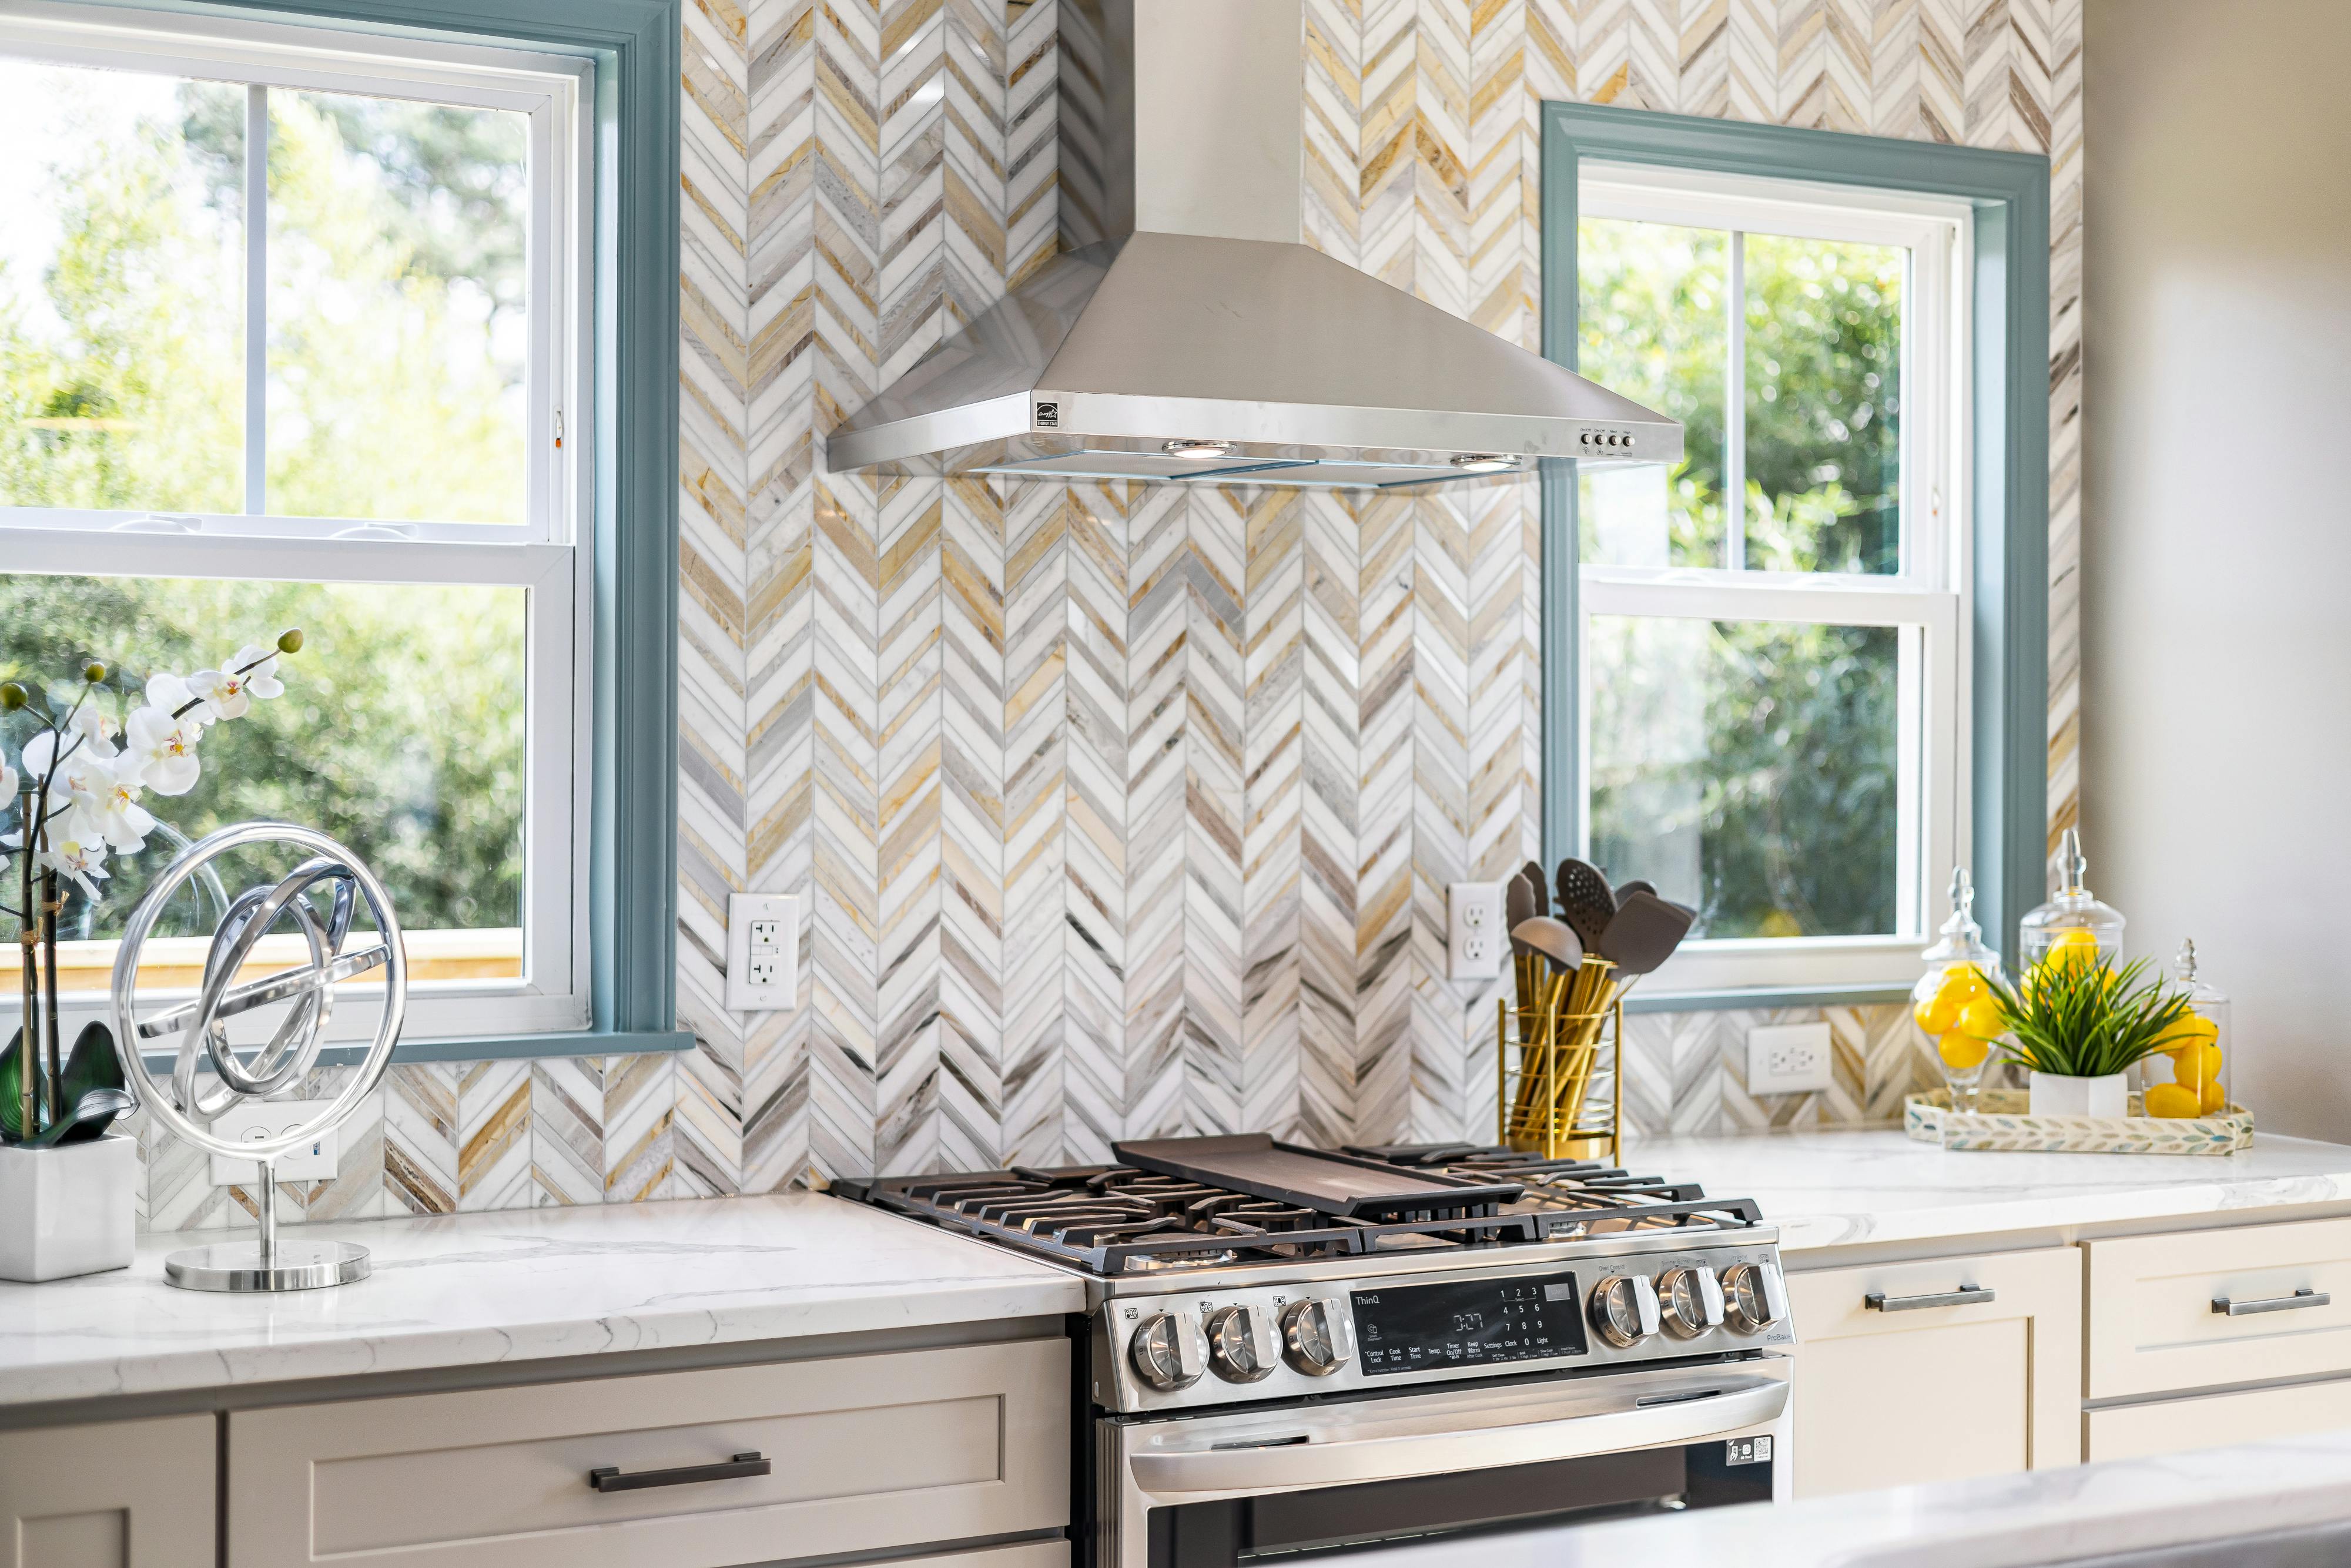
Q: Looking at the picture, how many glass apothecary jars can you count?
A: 3